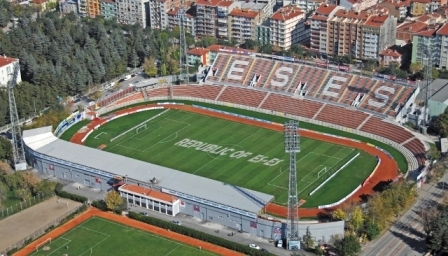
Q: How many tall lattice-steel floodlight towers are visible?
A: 4